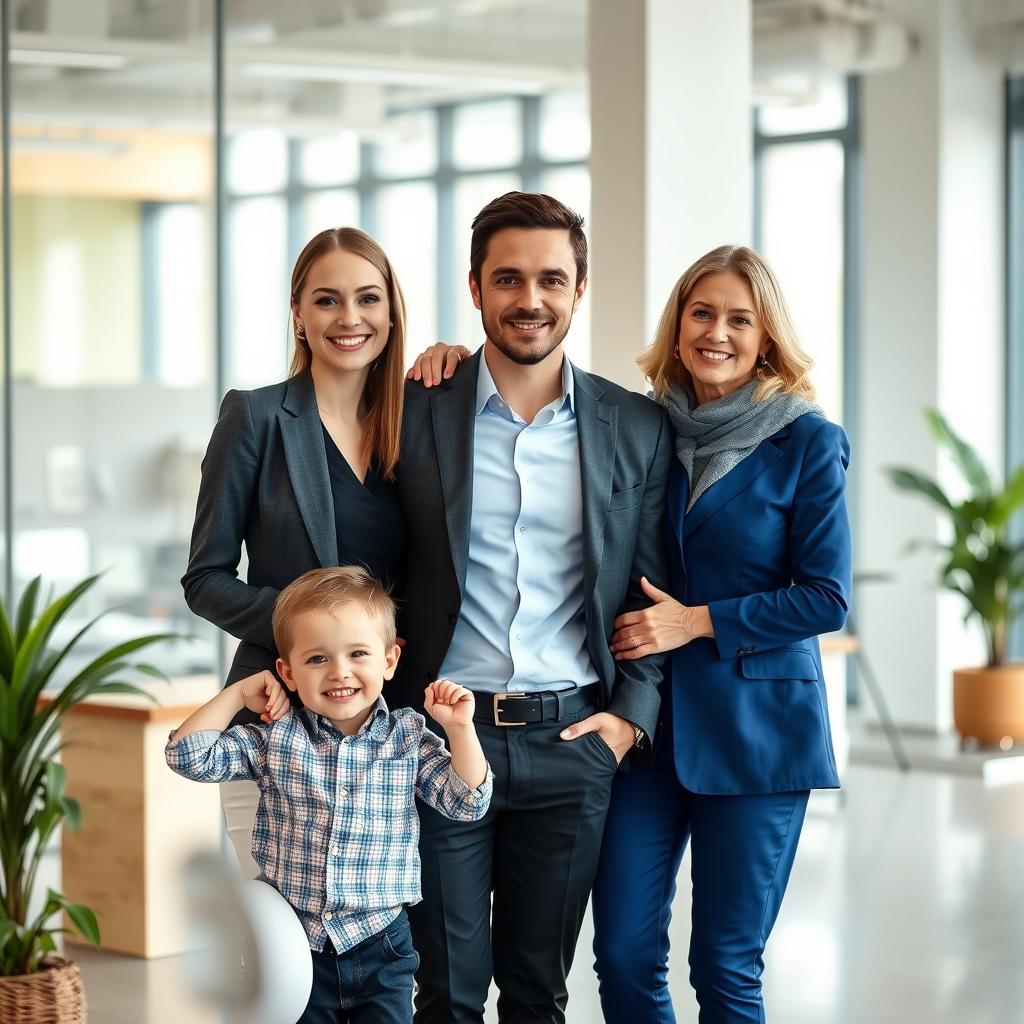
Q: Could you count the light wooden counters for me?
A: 1